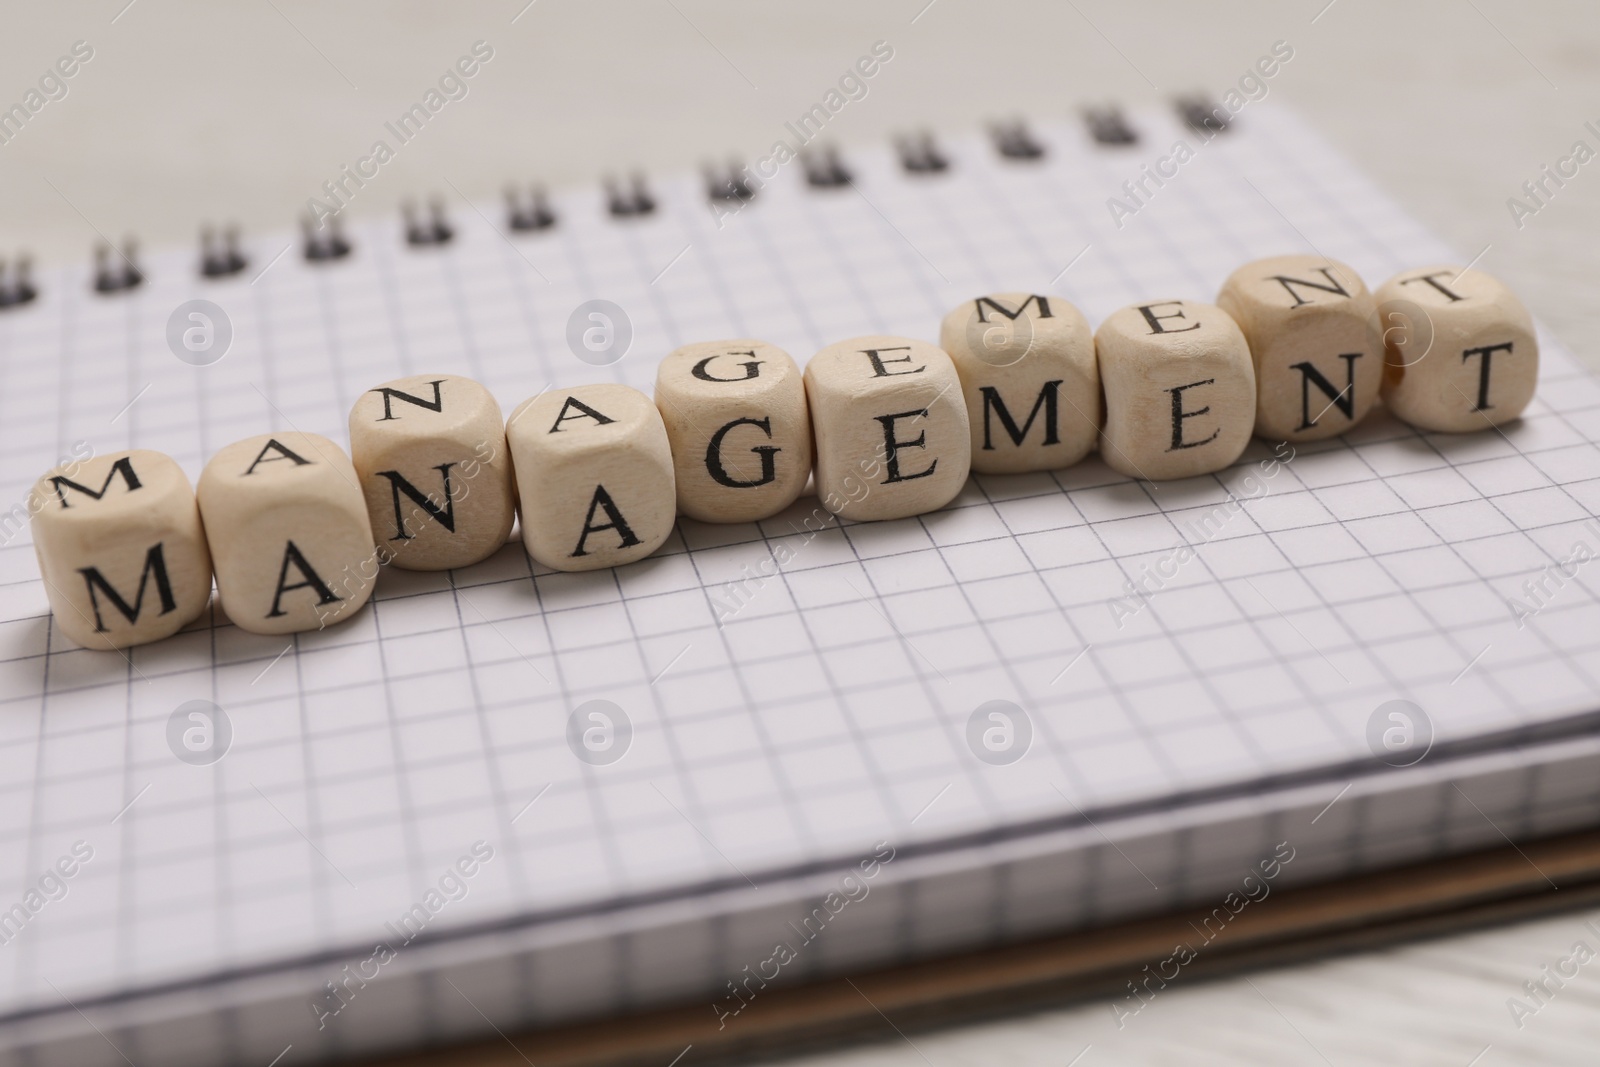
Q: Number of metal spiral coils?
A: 13